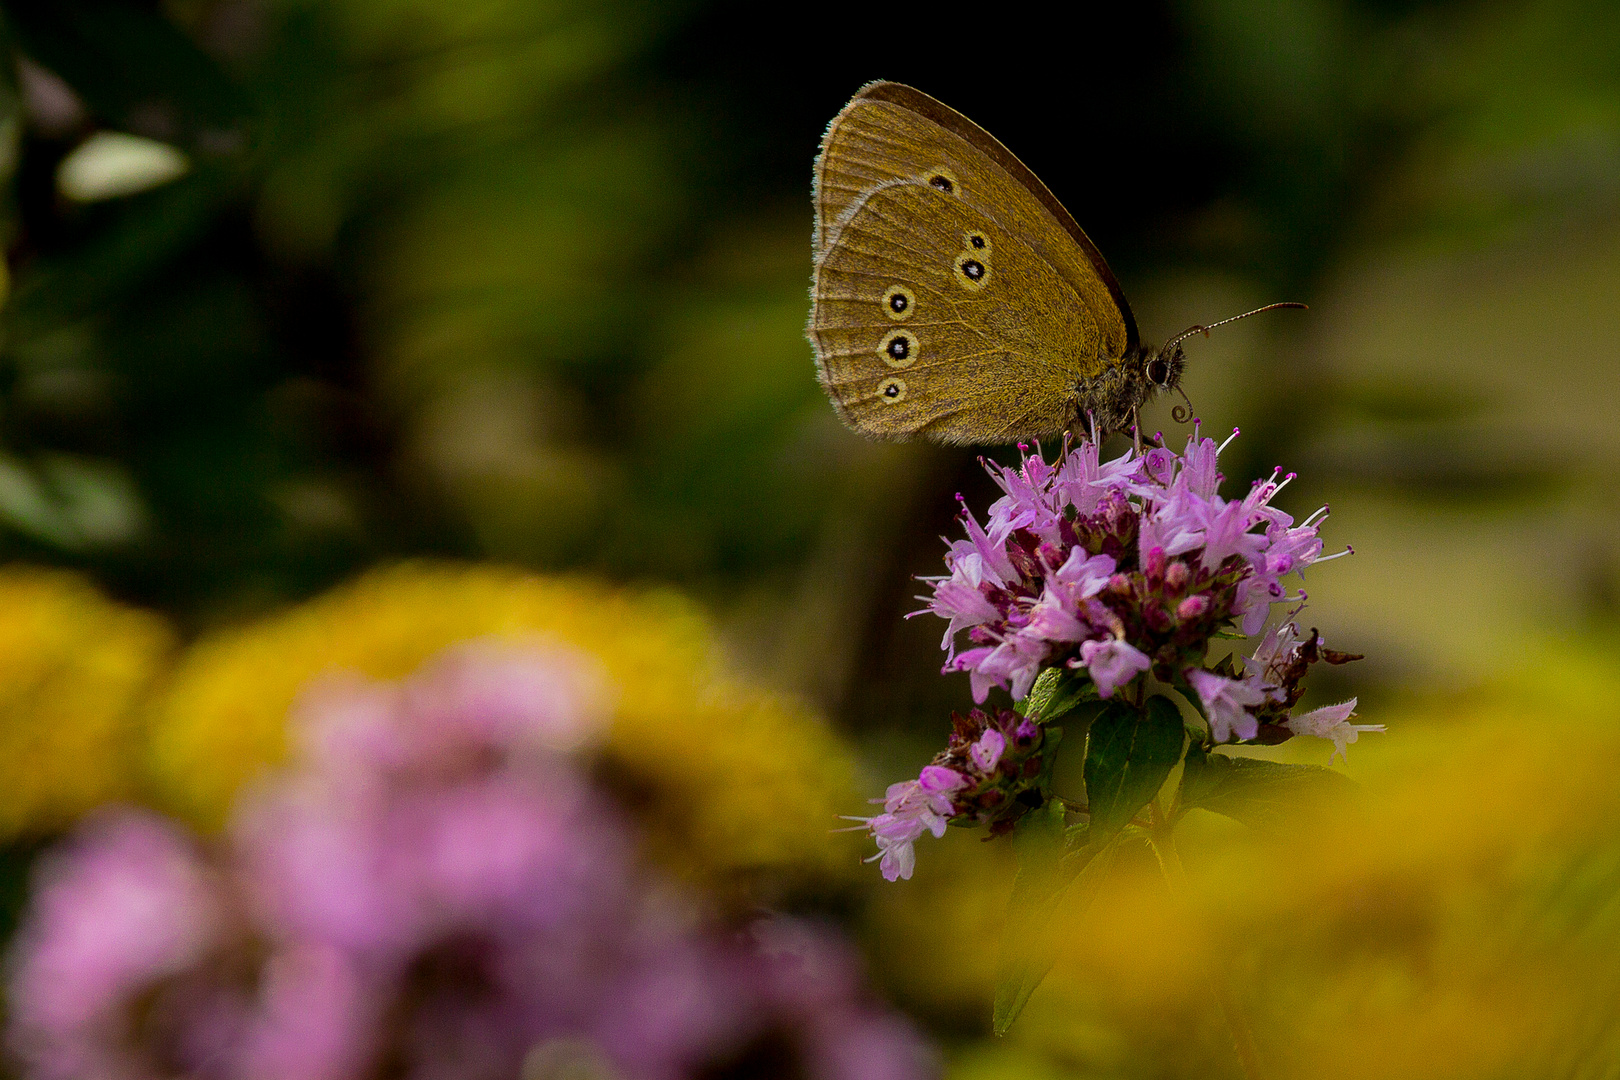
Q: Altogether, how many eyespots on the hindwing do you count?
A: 5